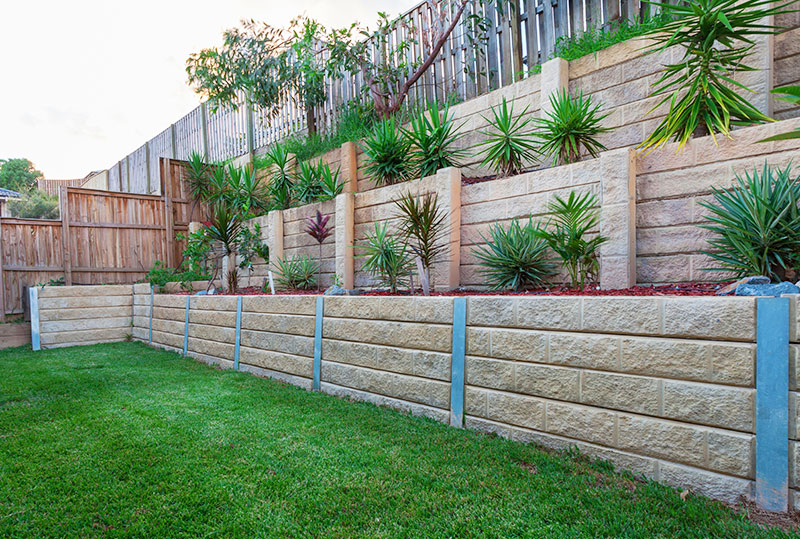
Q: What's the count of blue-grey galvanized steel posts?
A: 7